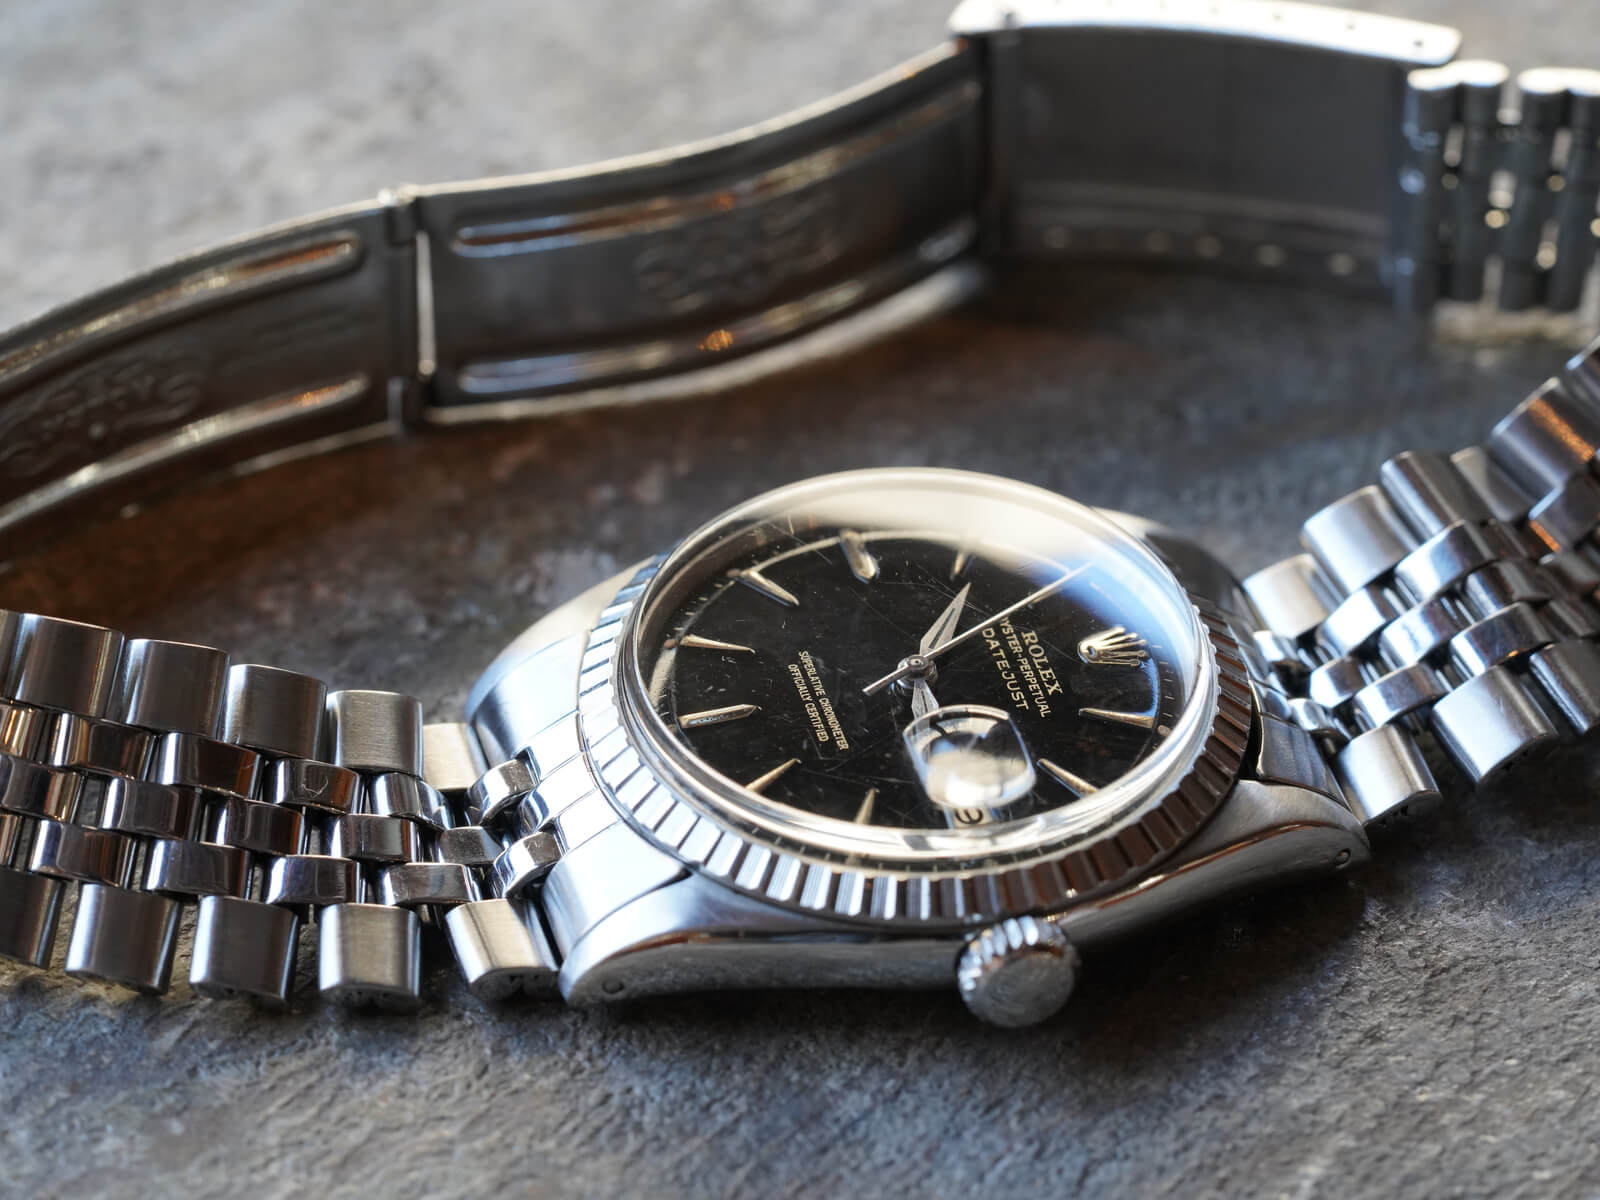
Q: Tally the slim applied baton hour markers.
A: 10